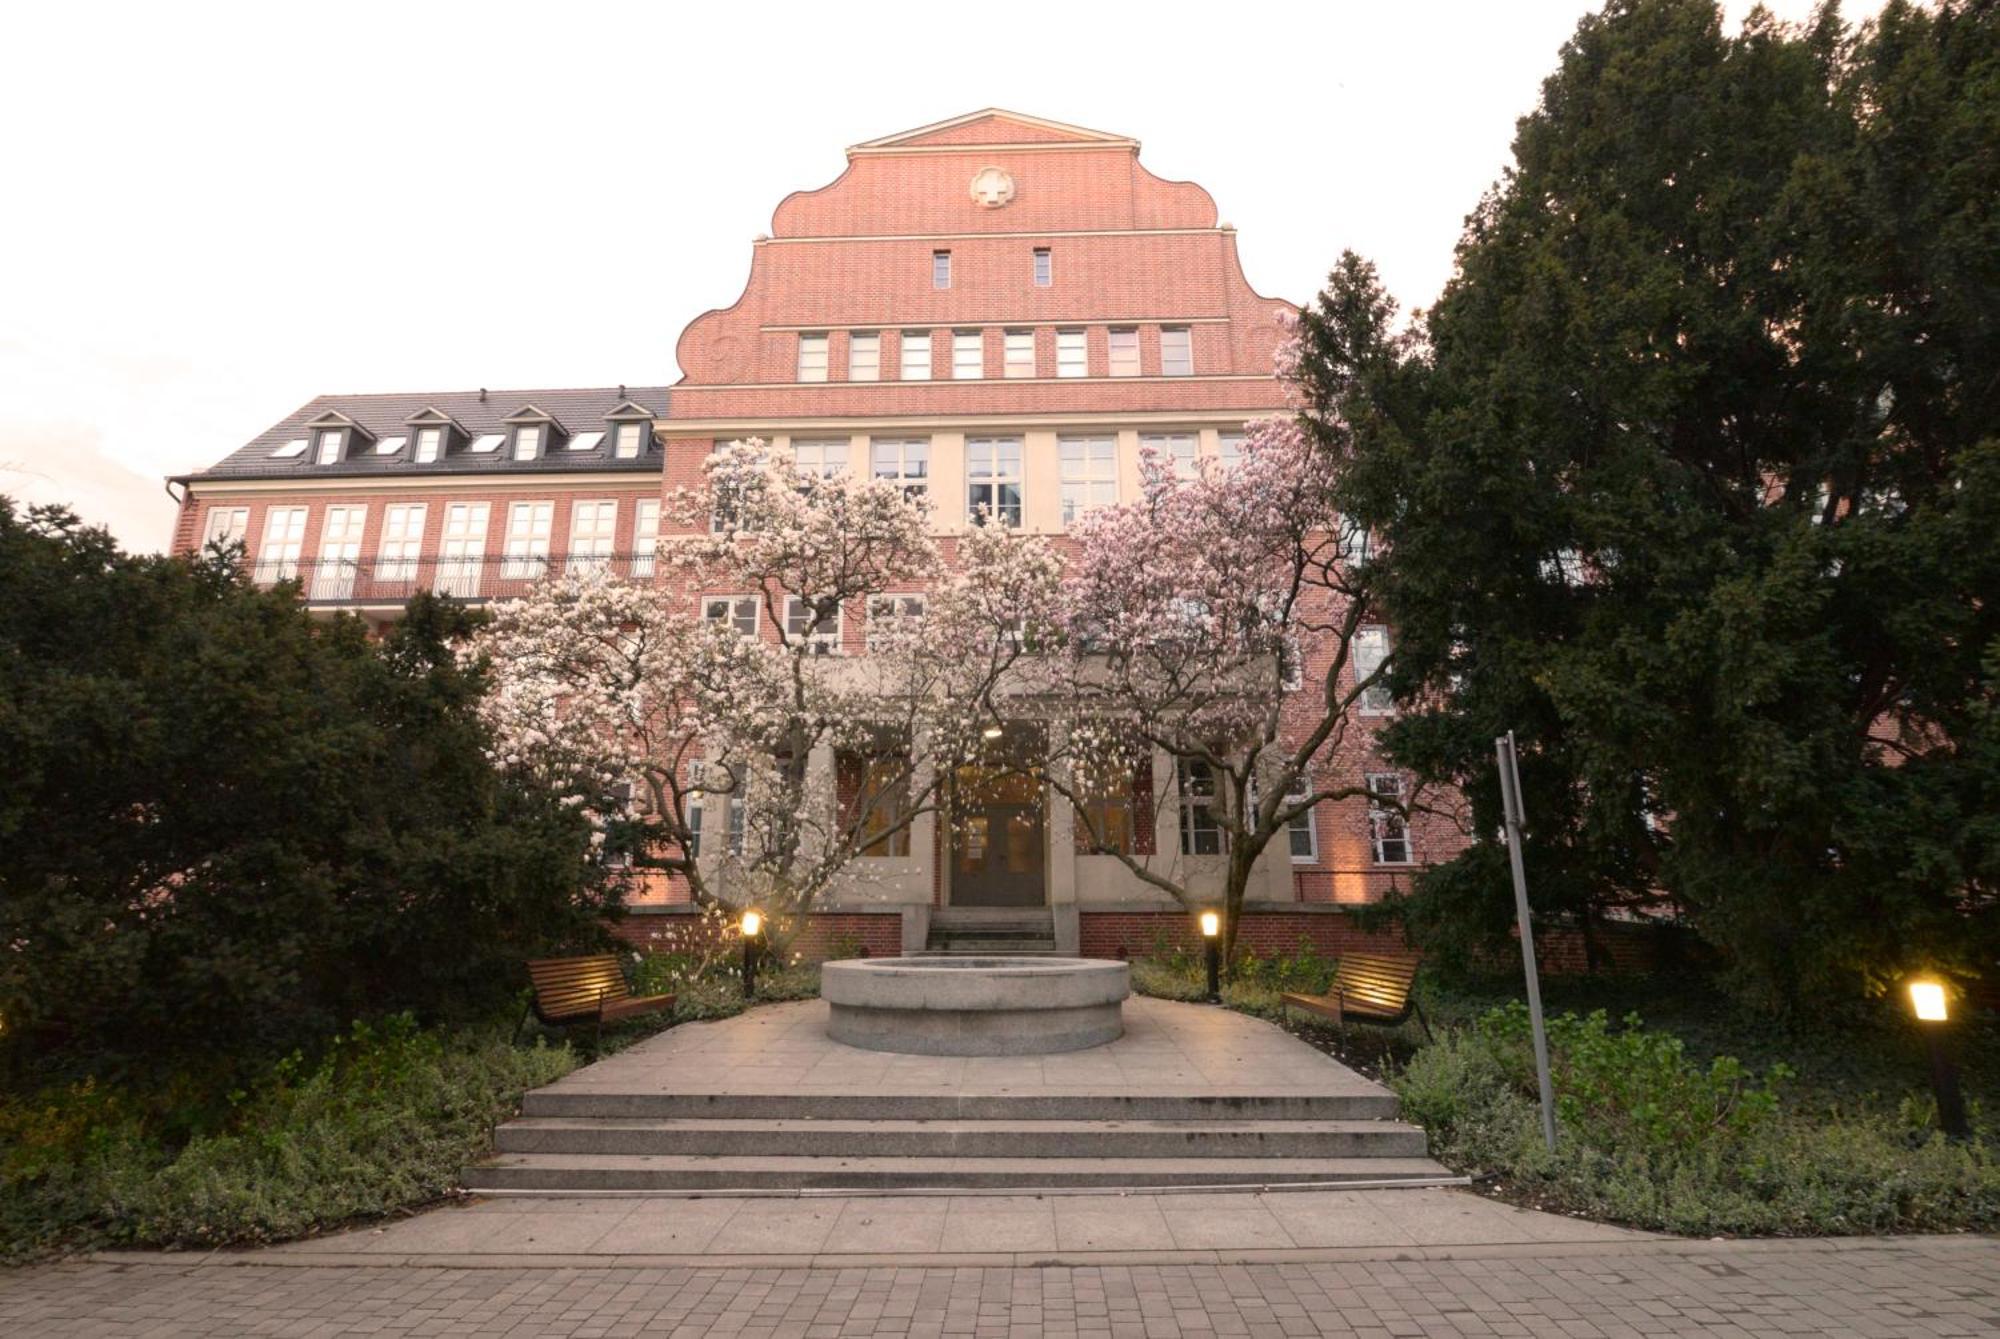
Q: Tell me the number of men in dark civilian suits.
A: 0